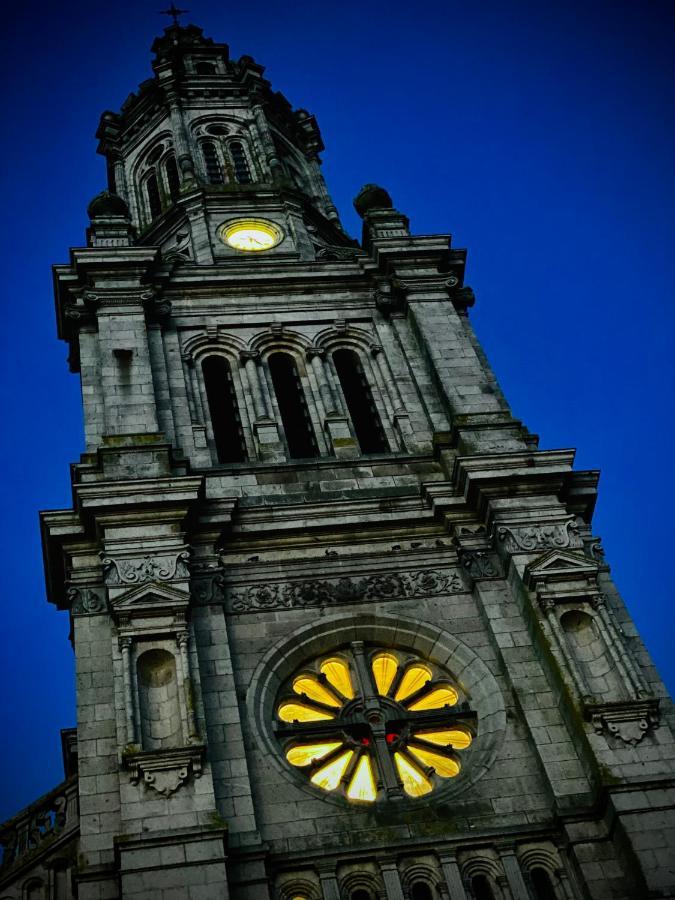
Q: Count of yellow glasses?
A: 12